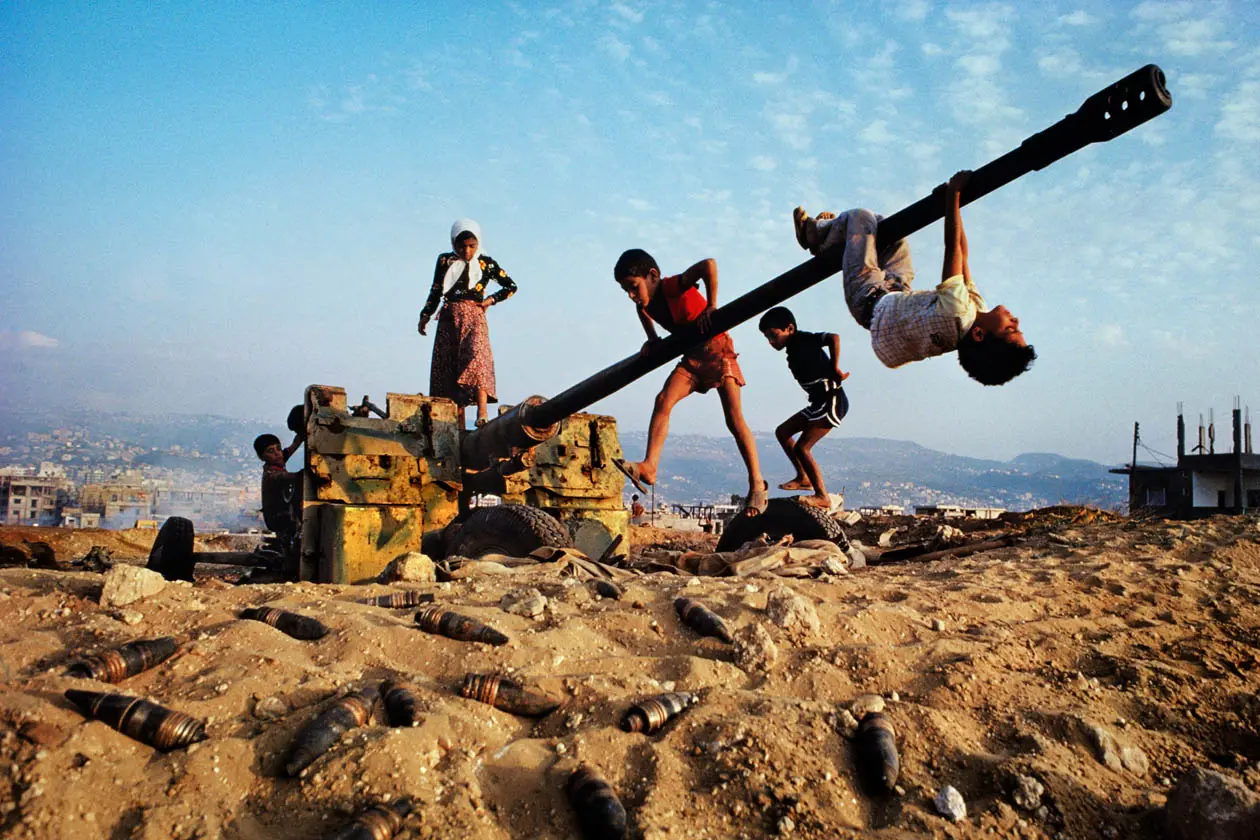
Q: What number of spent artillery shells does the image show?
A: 14